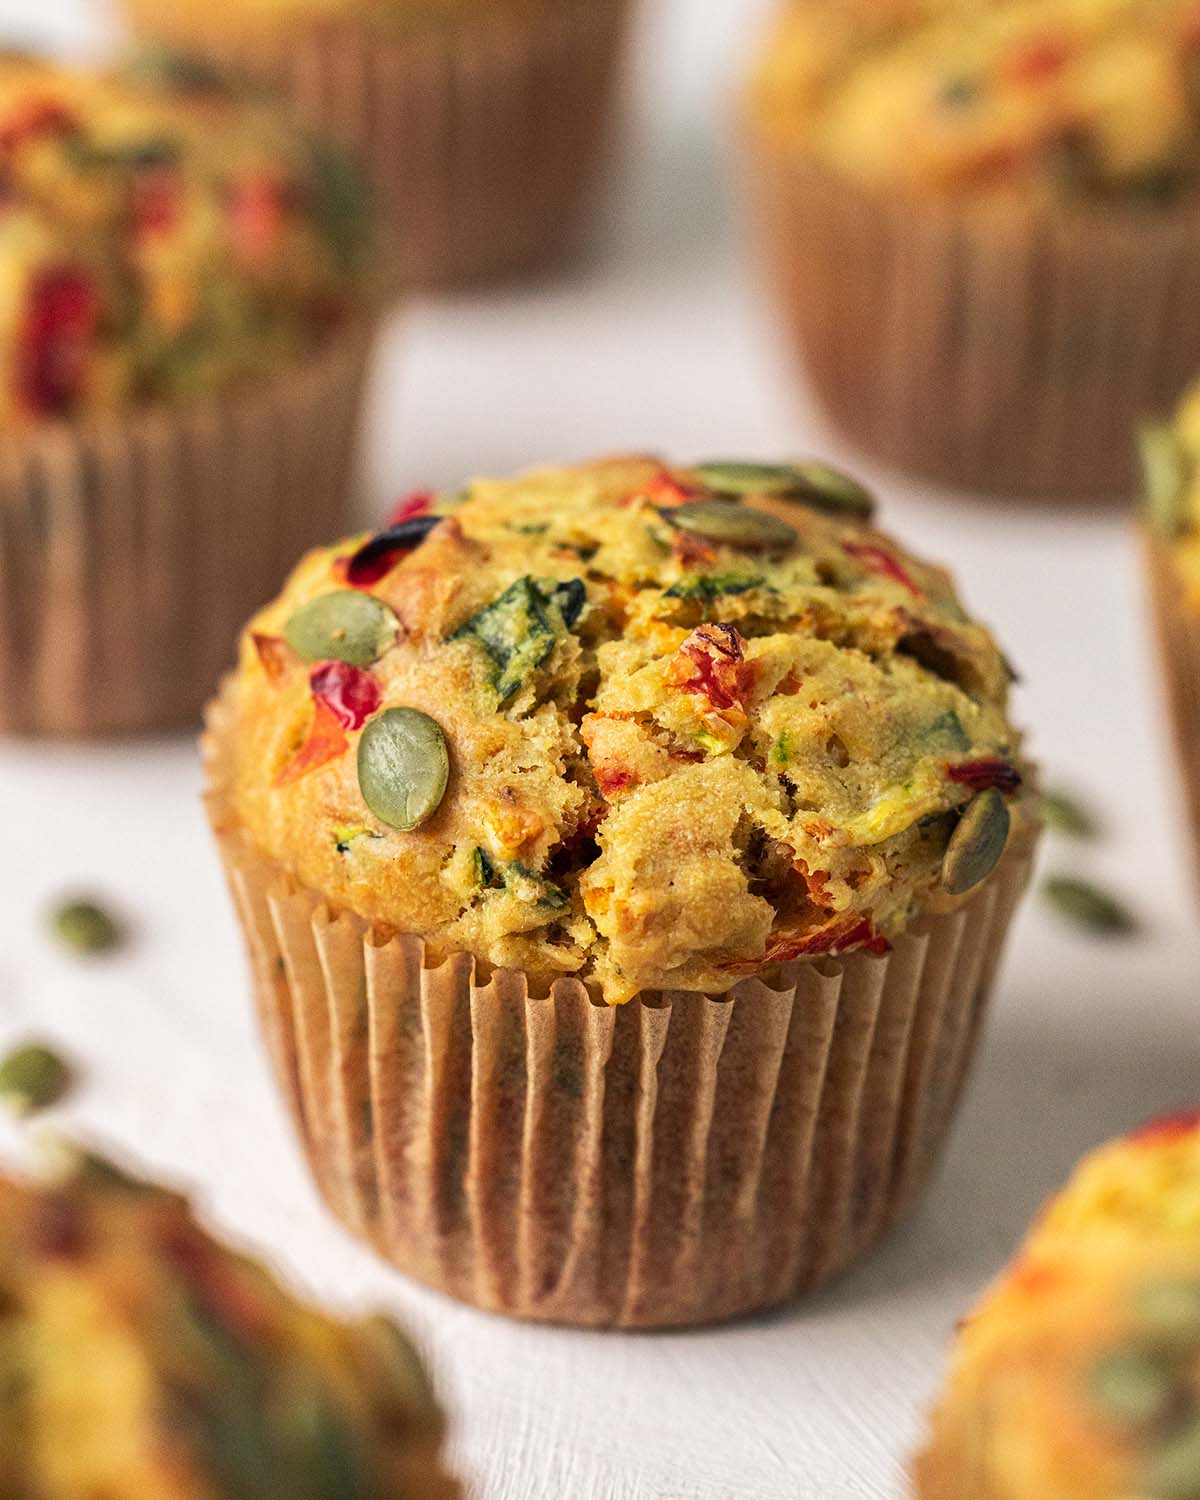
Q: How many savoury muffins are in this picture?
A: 7